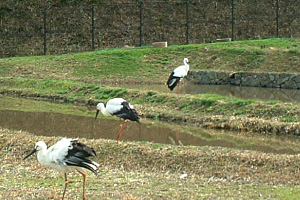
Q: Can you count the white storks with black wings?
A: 3